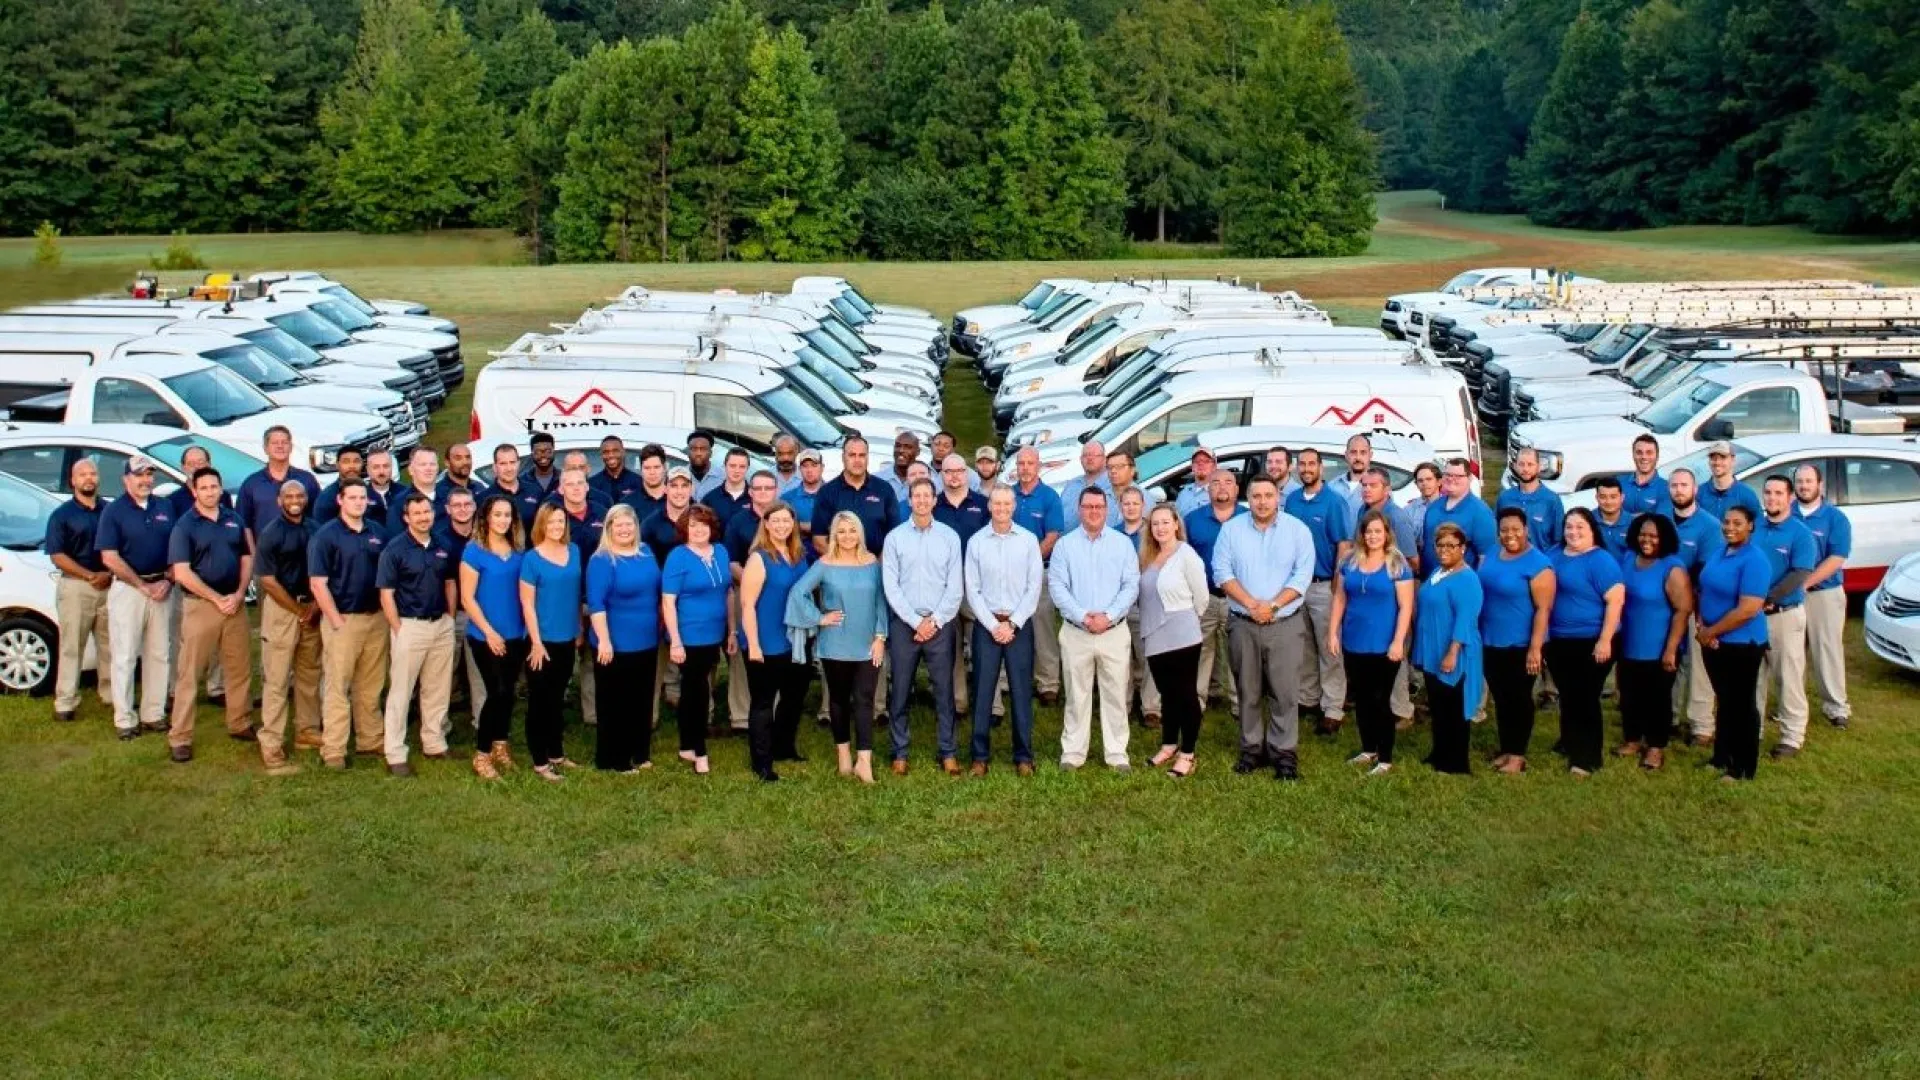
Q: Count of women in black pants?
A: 13